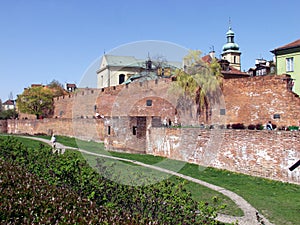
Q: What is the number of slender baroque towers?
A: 1